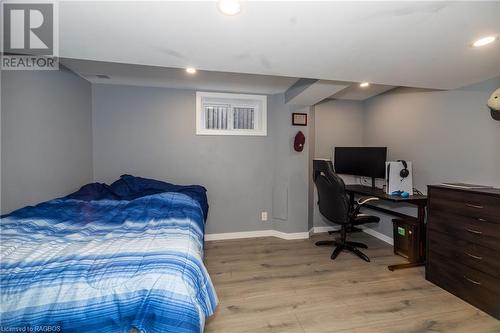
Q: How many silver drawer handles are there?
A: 4